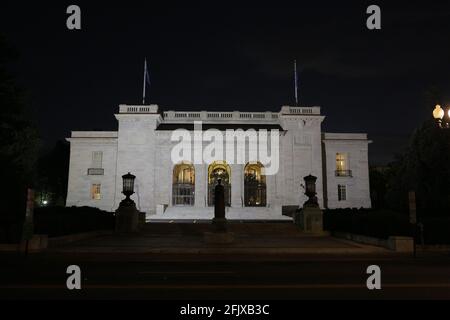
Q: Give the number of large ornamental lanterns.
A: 2